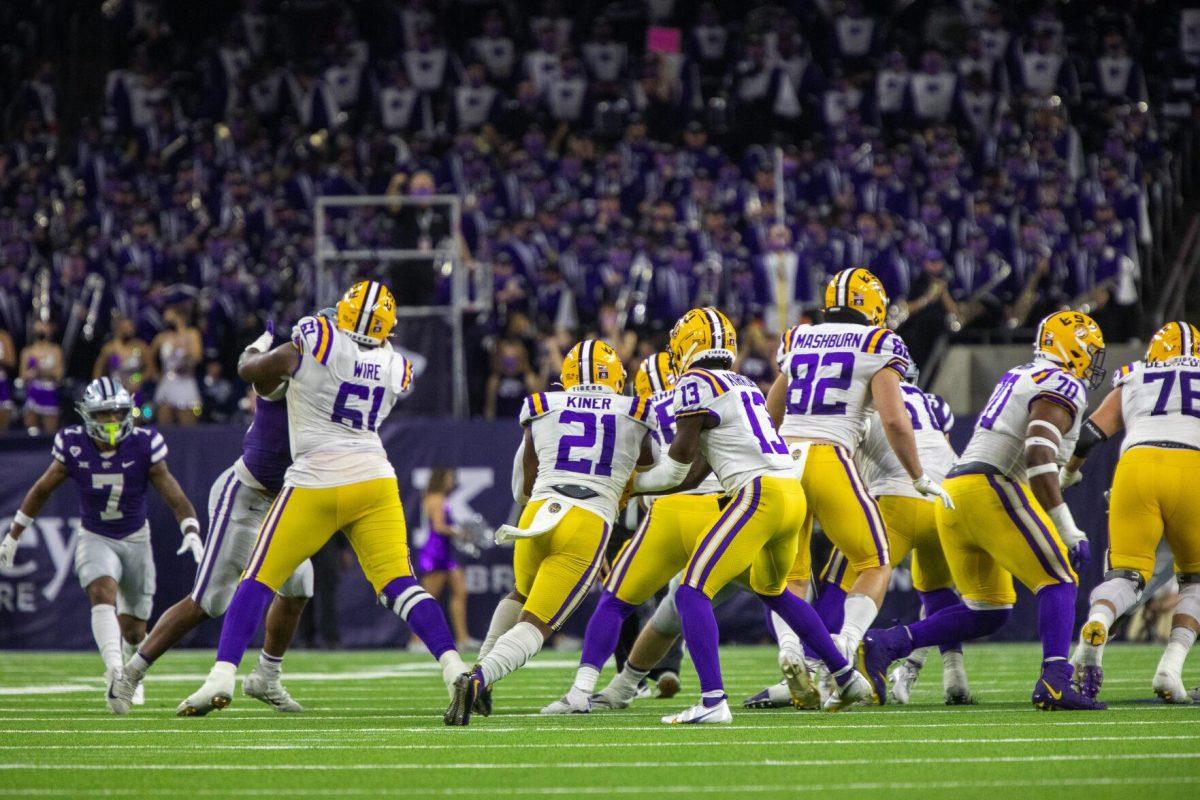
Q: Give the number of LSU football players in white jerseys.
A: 8